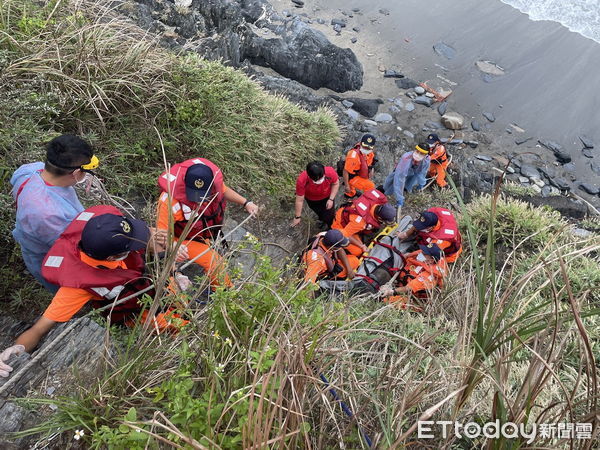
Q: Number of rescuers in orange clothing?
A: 8